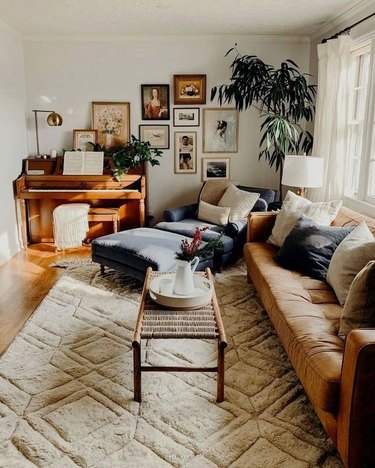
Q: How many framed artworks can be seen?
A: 9